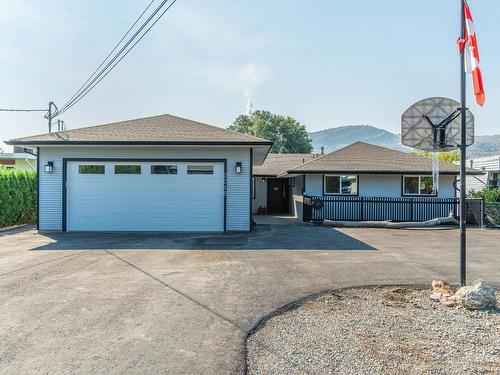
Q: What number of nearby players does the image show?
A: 0